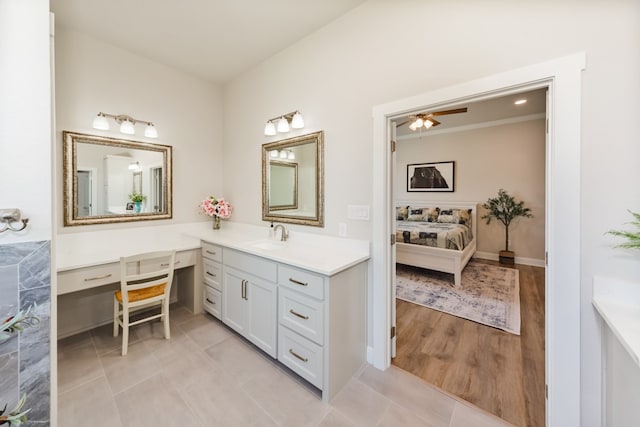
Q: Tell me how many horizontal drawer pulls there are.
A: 8